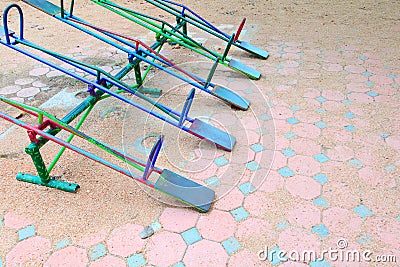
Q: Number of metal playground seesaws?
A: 5